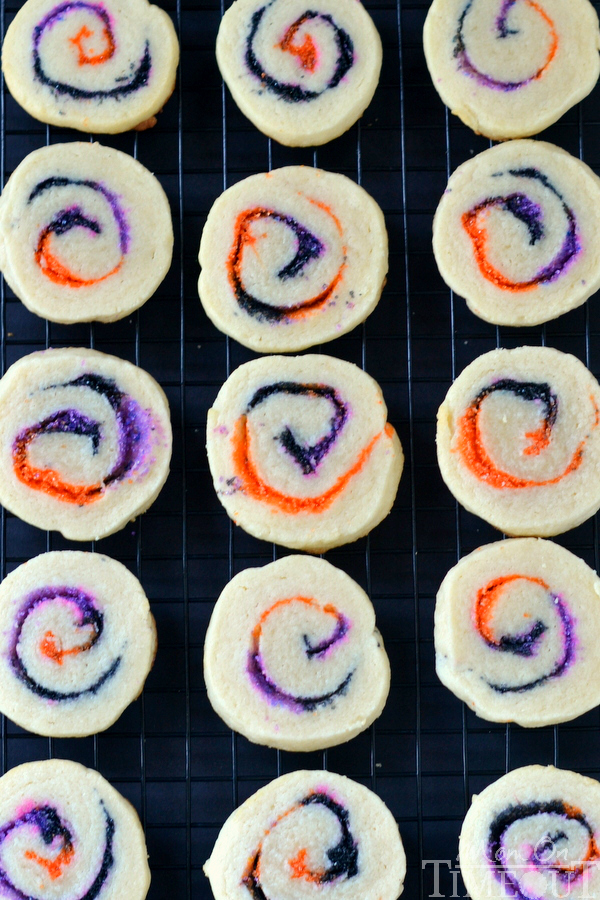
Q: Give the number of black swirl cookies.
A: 15